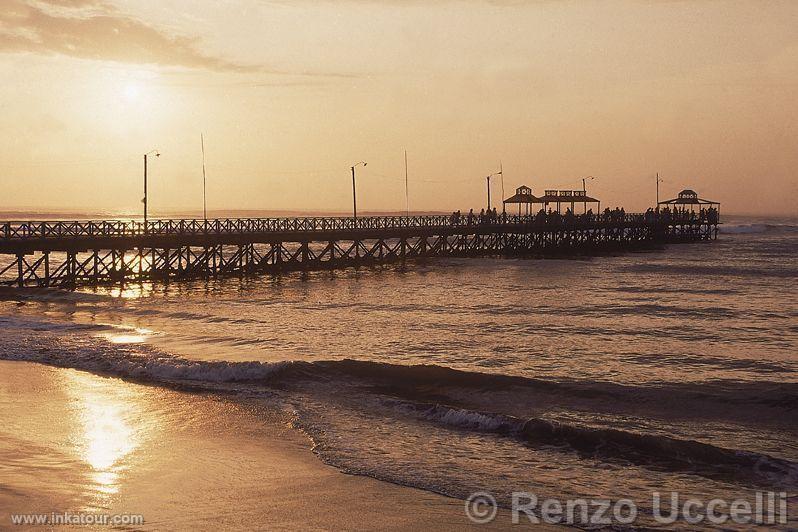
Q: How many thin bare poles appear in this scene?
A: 3